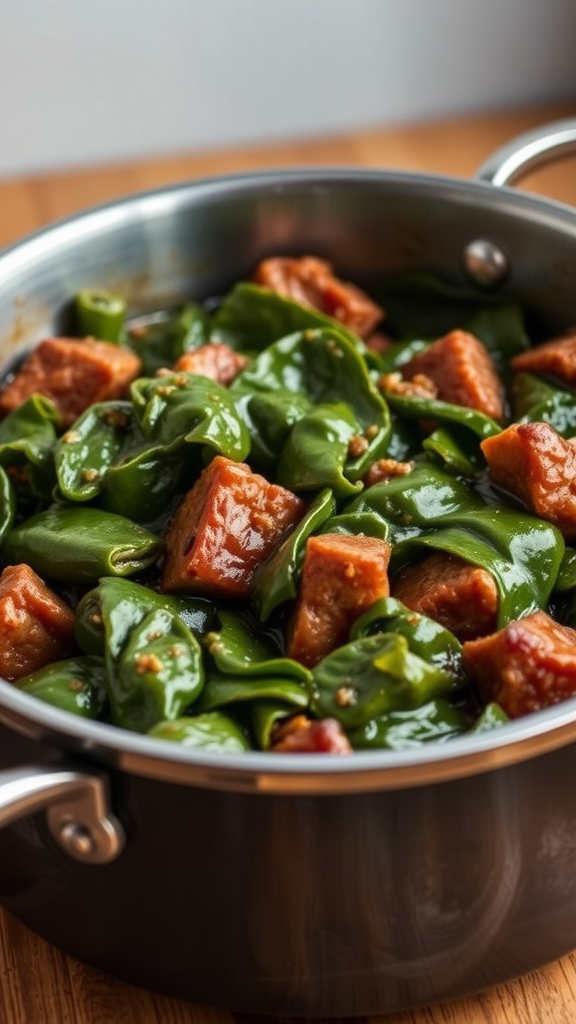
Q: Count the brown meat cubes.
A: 12